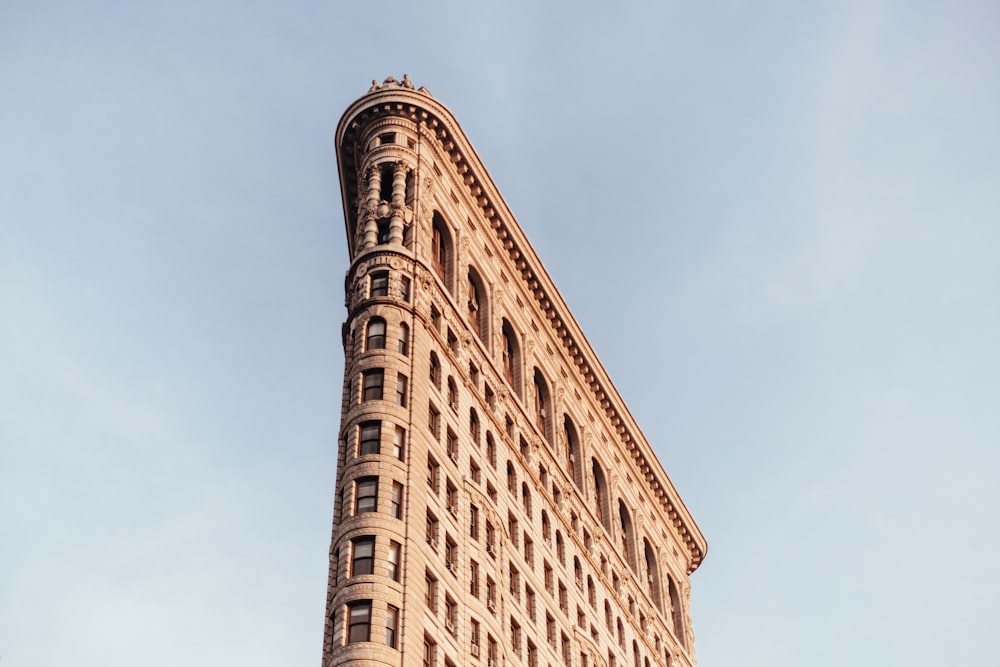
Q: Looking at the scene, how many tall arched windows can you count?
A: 9